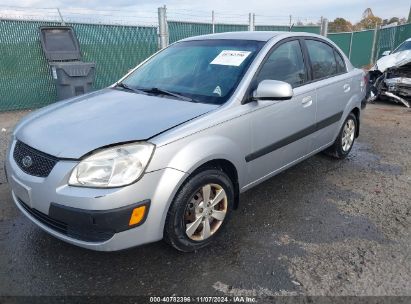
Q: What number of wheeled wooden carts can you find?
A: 0